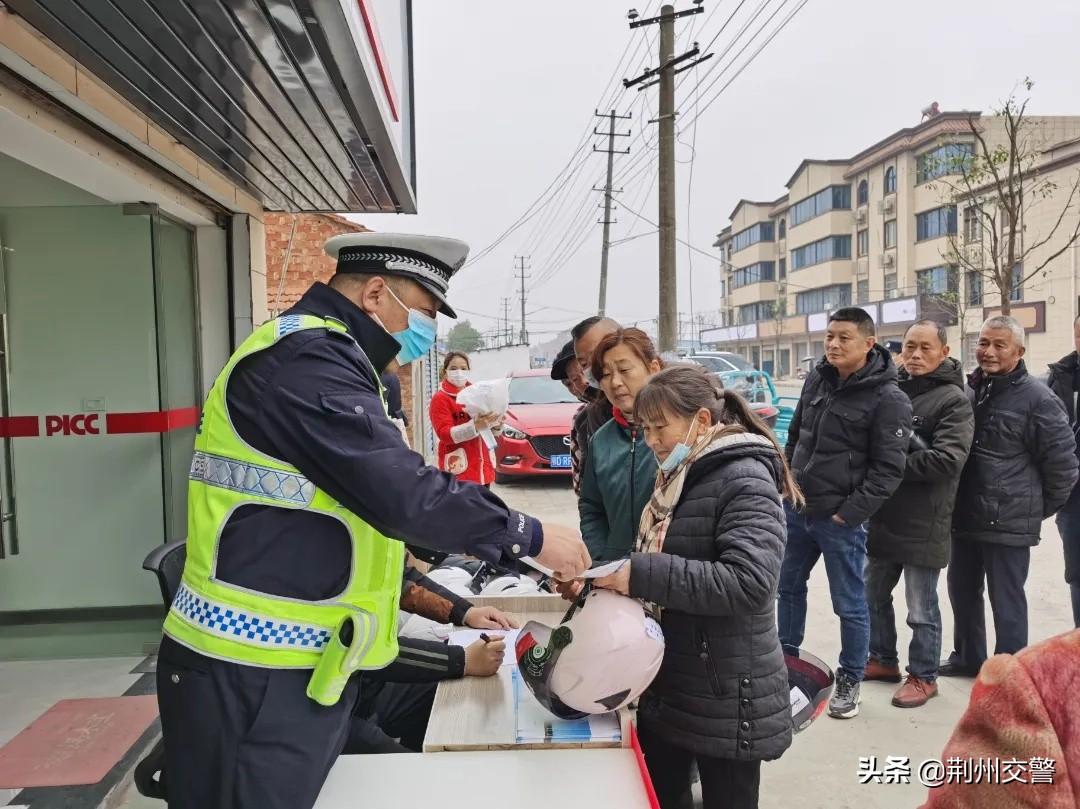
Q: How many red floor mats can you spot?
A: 1